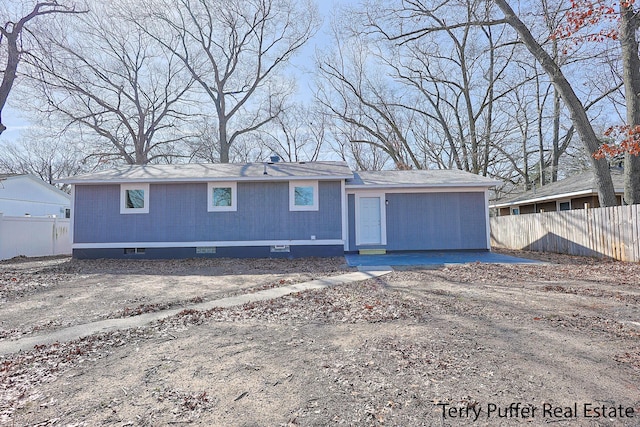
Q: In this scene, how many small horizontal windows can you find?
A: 3